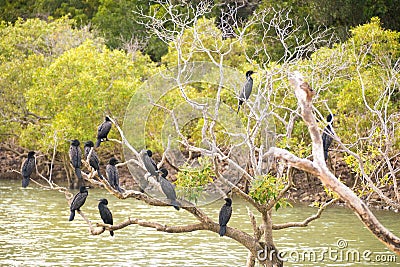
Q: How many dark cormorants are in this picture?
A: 12